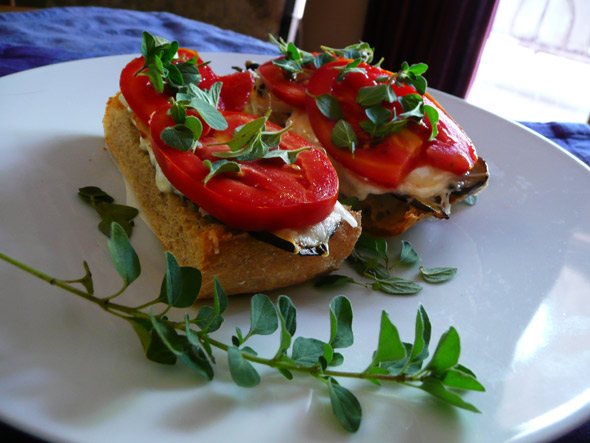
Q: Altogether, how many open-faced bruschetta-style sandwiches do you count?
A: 2